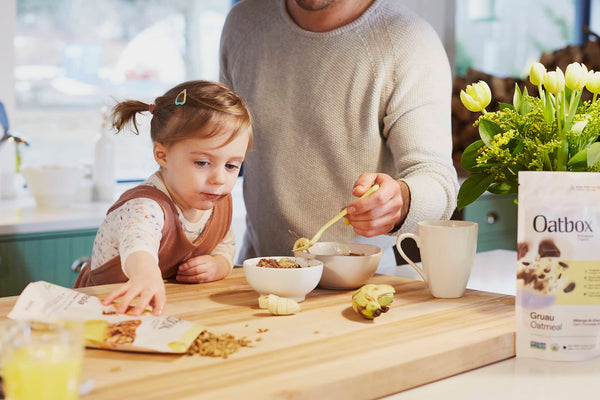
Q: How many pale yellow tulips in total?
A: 5